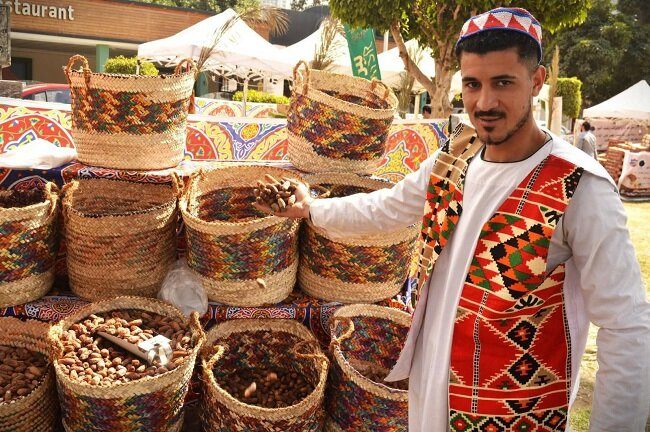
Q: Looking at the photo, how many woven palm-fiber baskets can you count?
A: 10